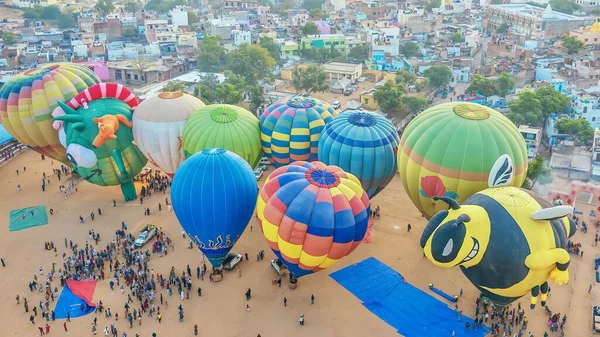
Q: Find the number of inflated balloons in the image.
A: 10